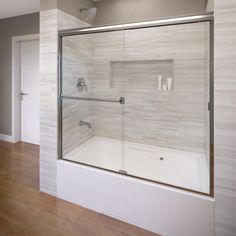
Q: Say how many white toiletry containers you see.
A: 3